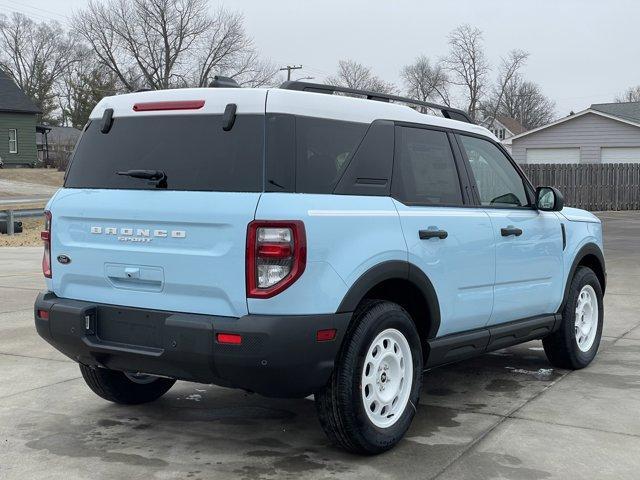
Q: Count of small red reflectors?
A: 3